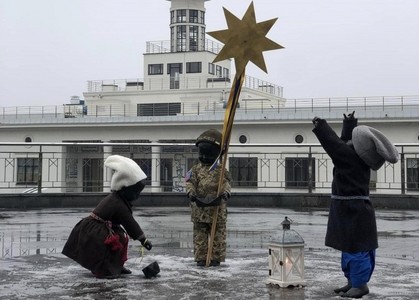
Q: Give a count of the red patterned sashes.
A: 1